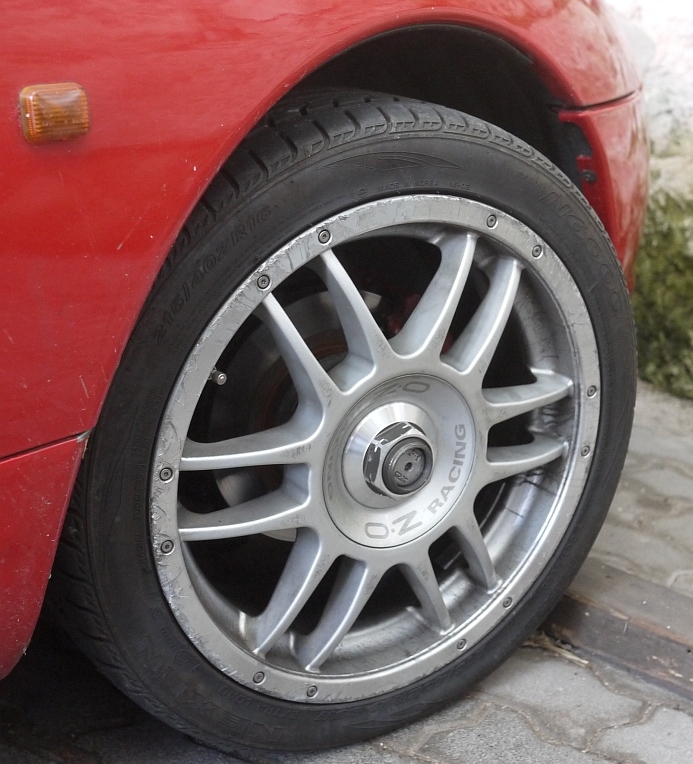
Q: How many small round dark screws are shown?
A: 12